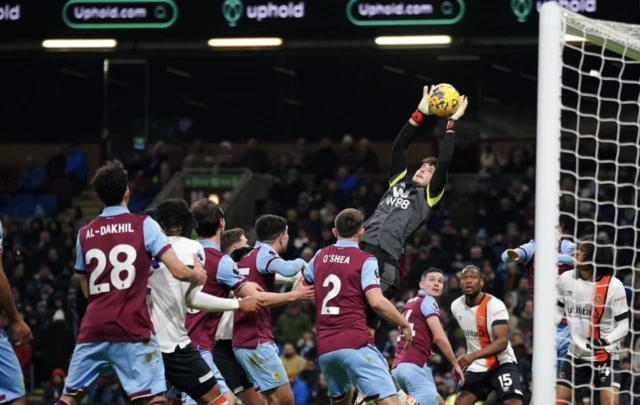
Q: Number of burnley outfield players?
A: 7